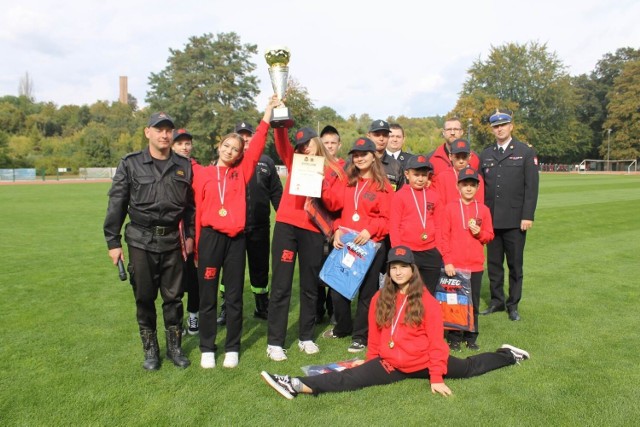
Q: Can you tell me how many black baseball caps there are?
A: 11